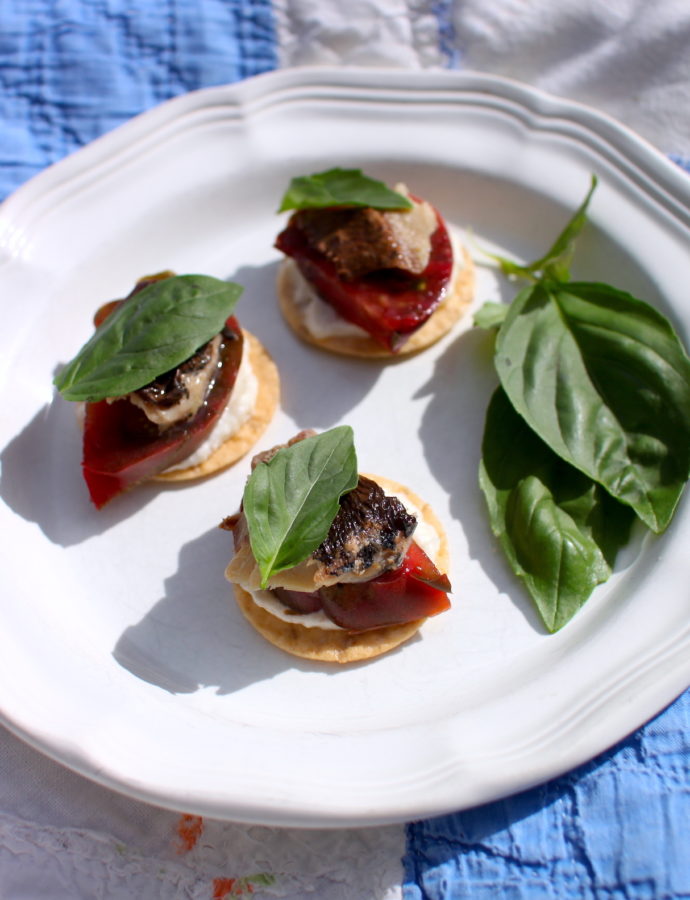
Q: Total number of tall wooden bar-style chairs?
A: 0